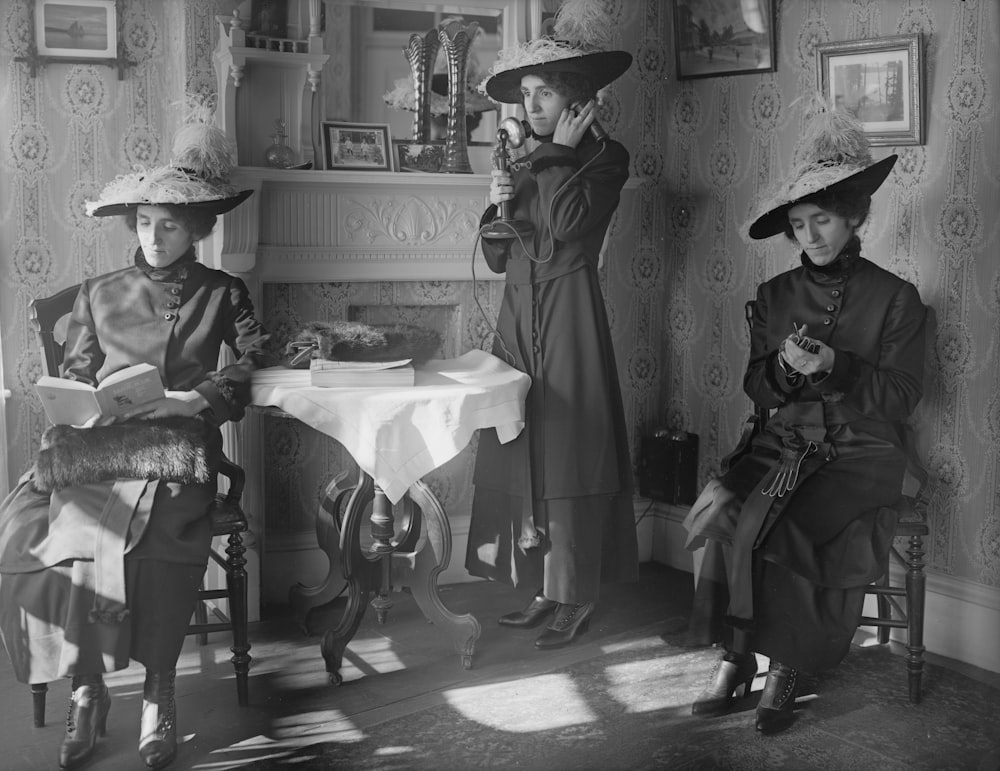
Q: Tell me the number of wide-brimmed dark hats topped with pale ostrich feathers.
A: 3